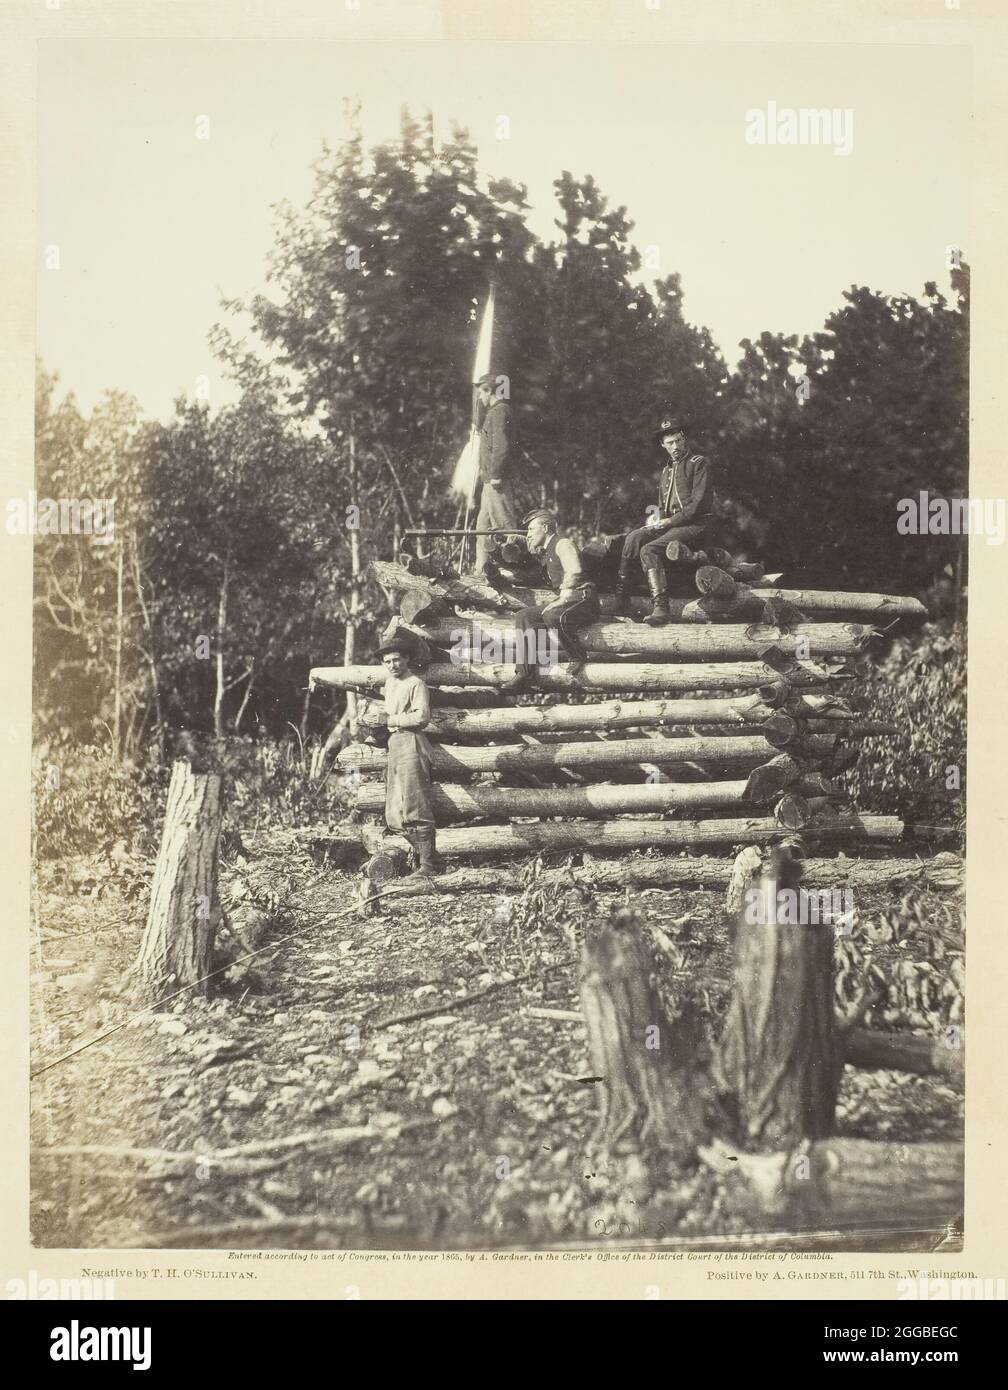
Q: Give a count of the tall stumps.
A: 3